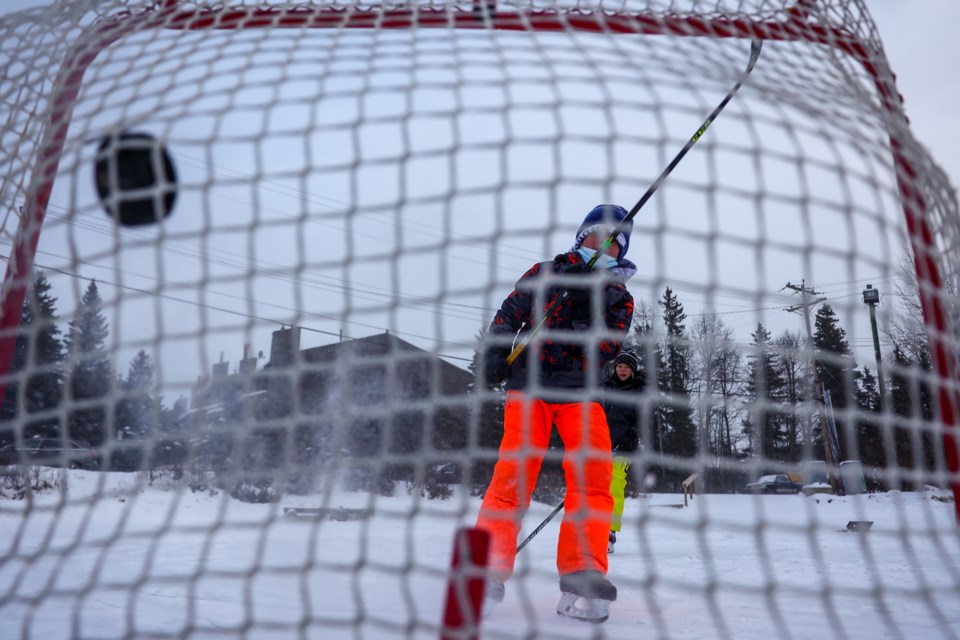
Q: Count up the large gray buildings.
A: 1